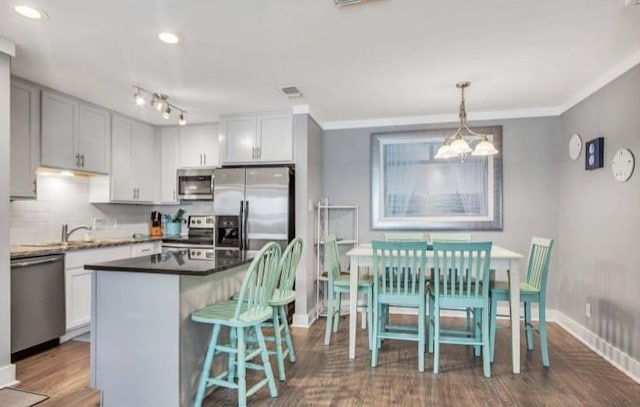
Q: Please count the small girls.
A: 0